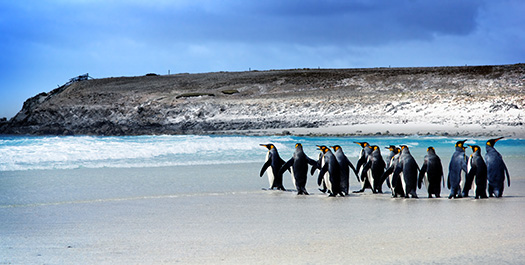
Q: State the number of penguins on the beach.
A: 15